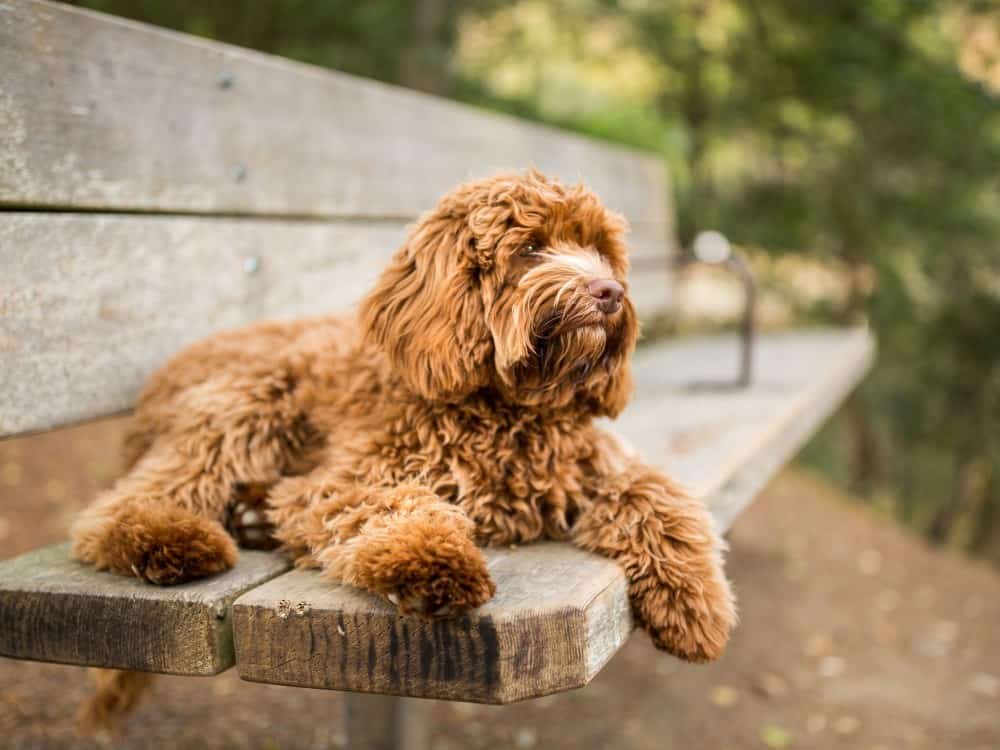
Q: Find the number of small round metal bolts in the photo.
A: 3